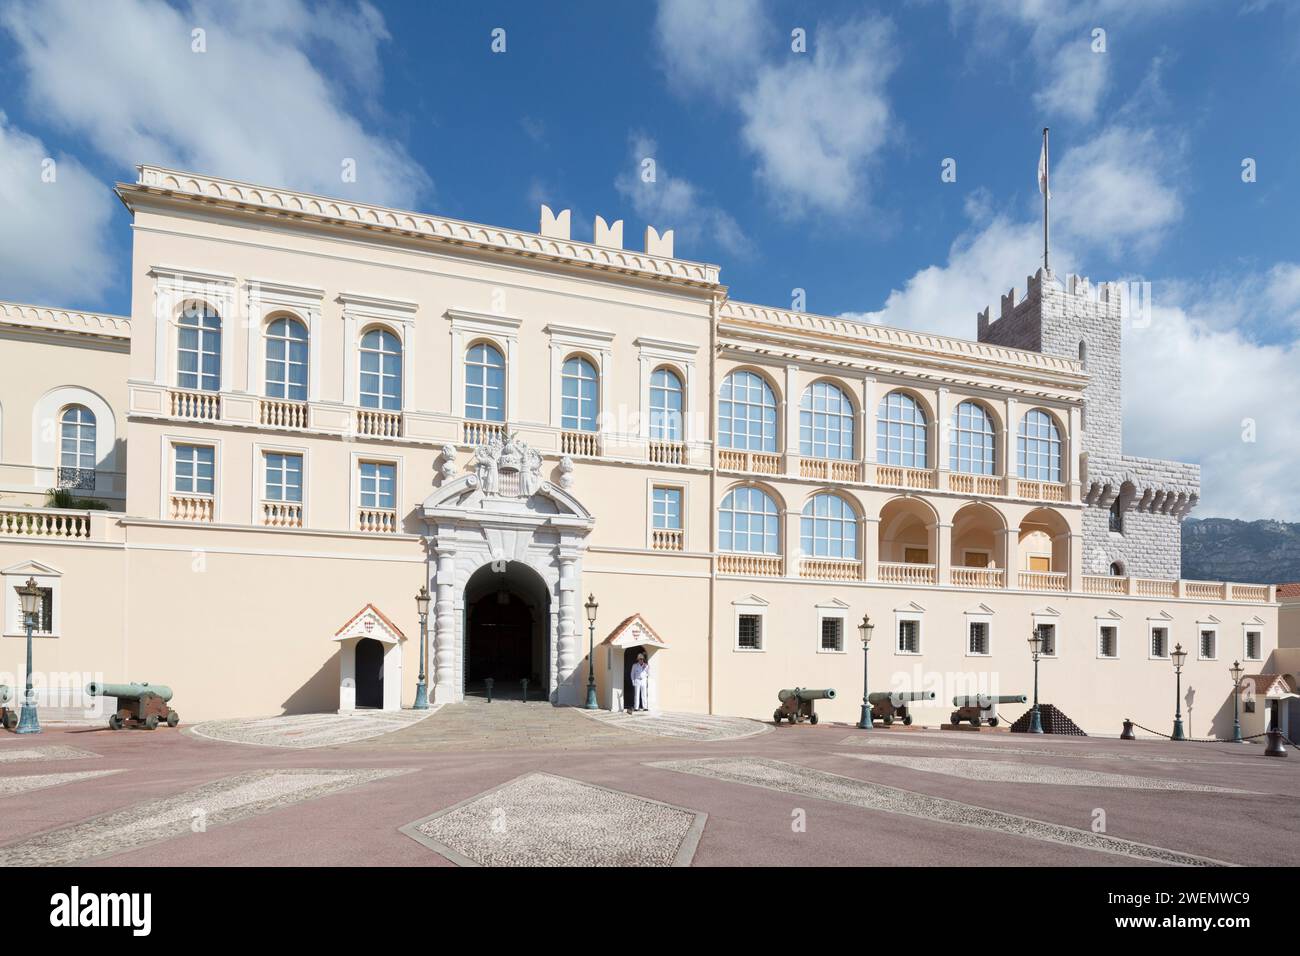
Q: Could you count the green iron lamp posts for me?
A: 7